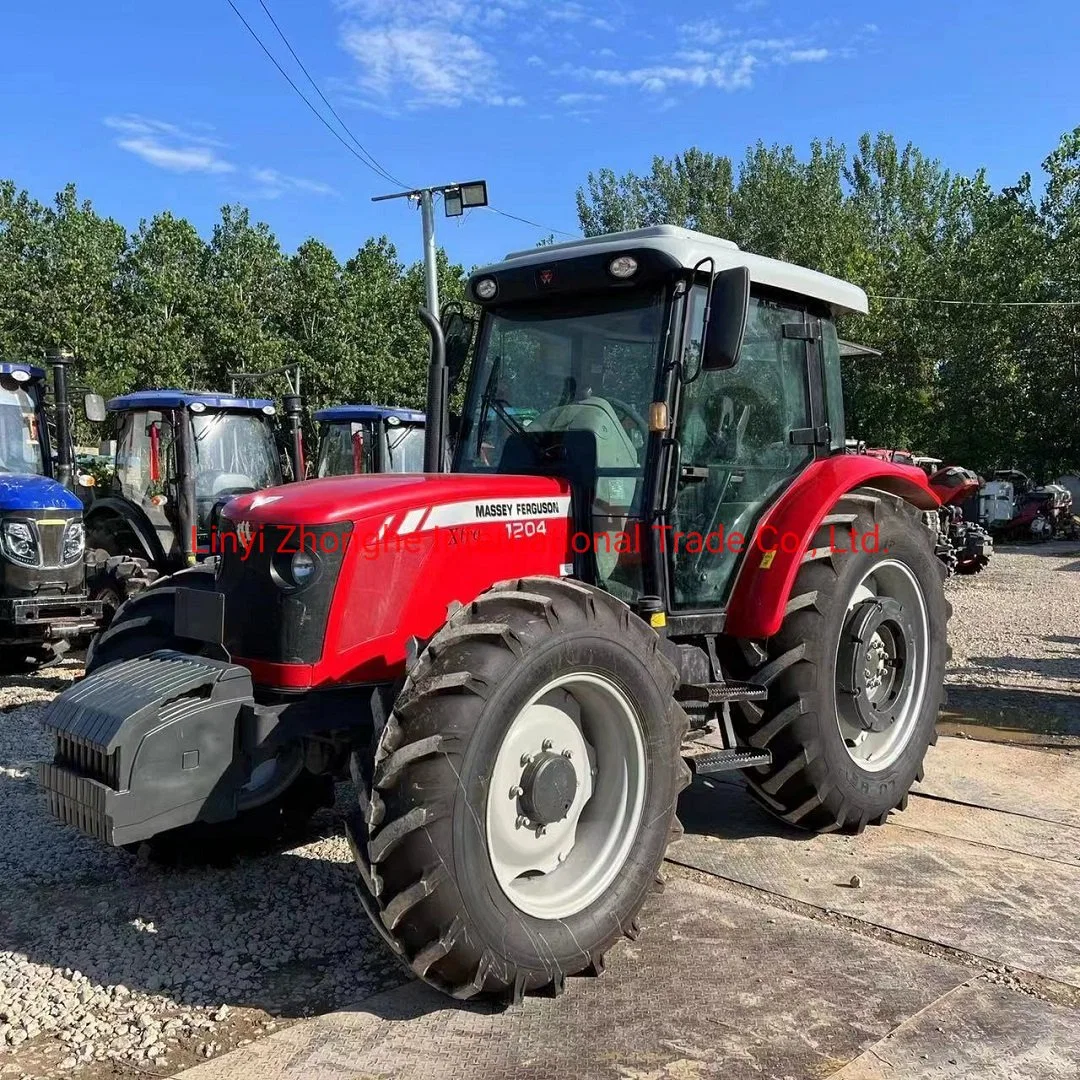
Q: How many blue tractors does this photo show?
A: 3